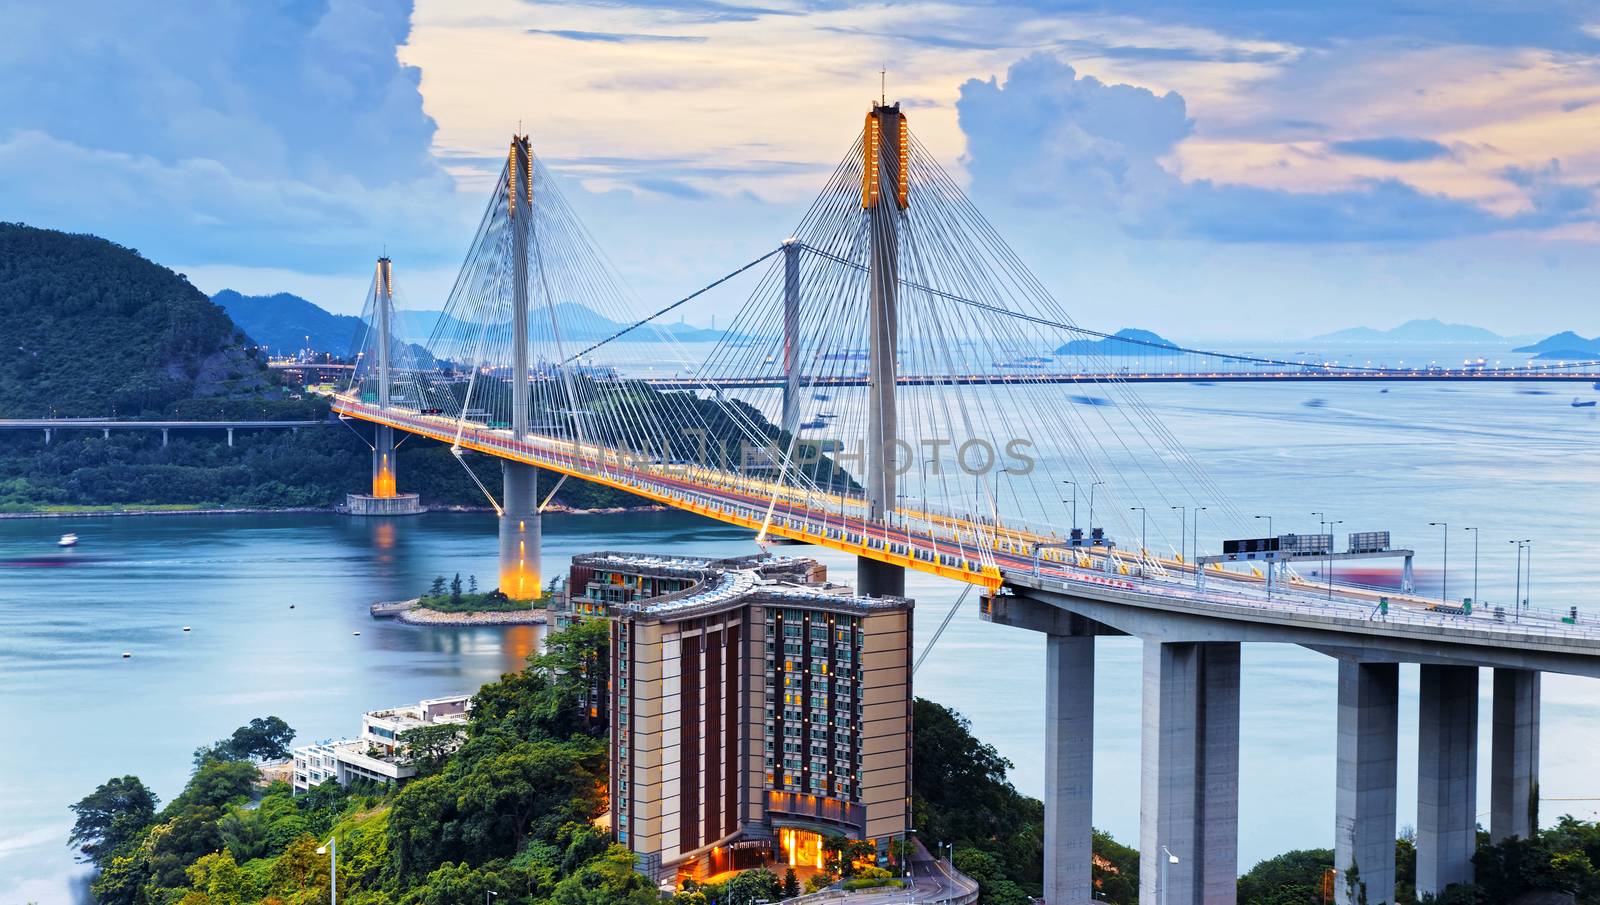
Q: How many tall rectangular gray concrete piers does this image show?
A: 5